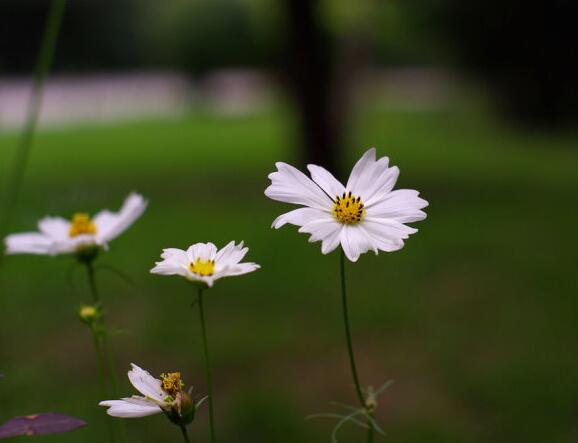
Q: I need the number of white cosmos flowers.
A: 4